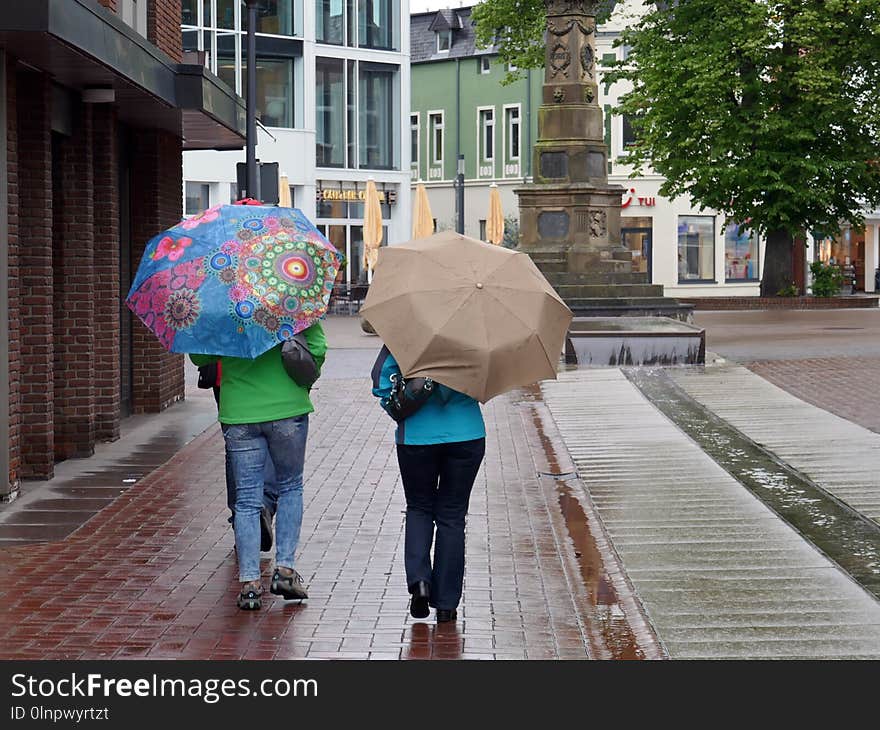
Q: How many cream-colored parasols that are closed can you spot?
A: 4